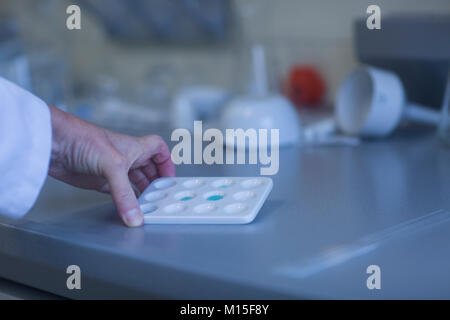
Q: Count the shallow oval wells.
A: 12